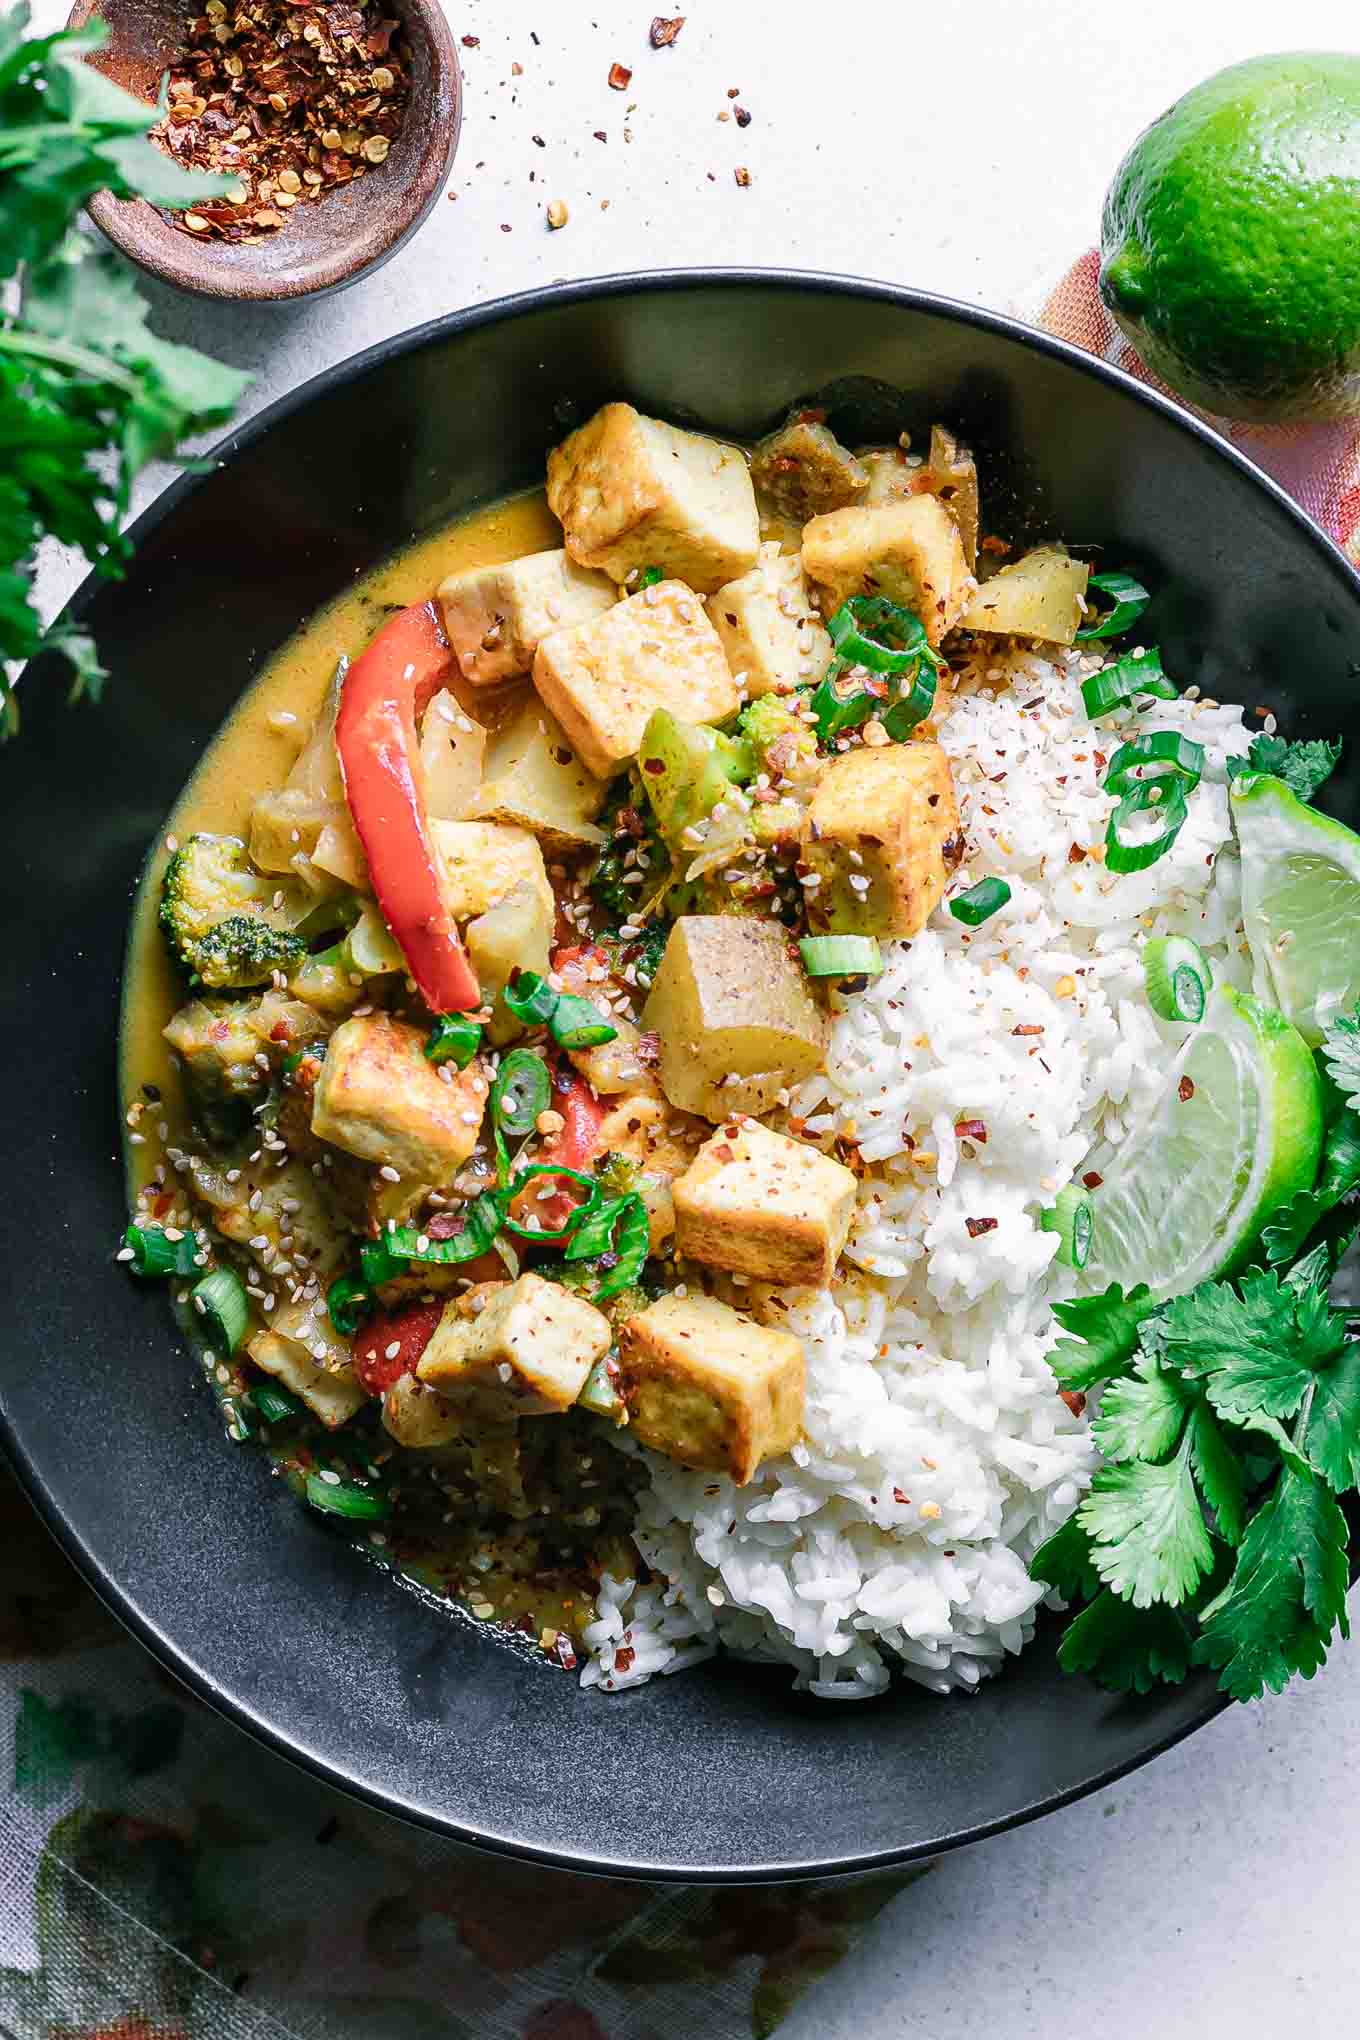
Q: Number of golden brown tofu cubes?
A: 11